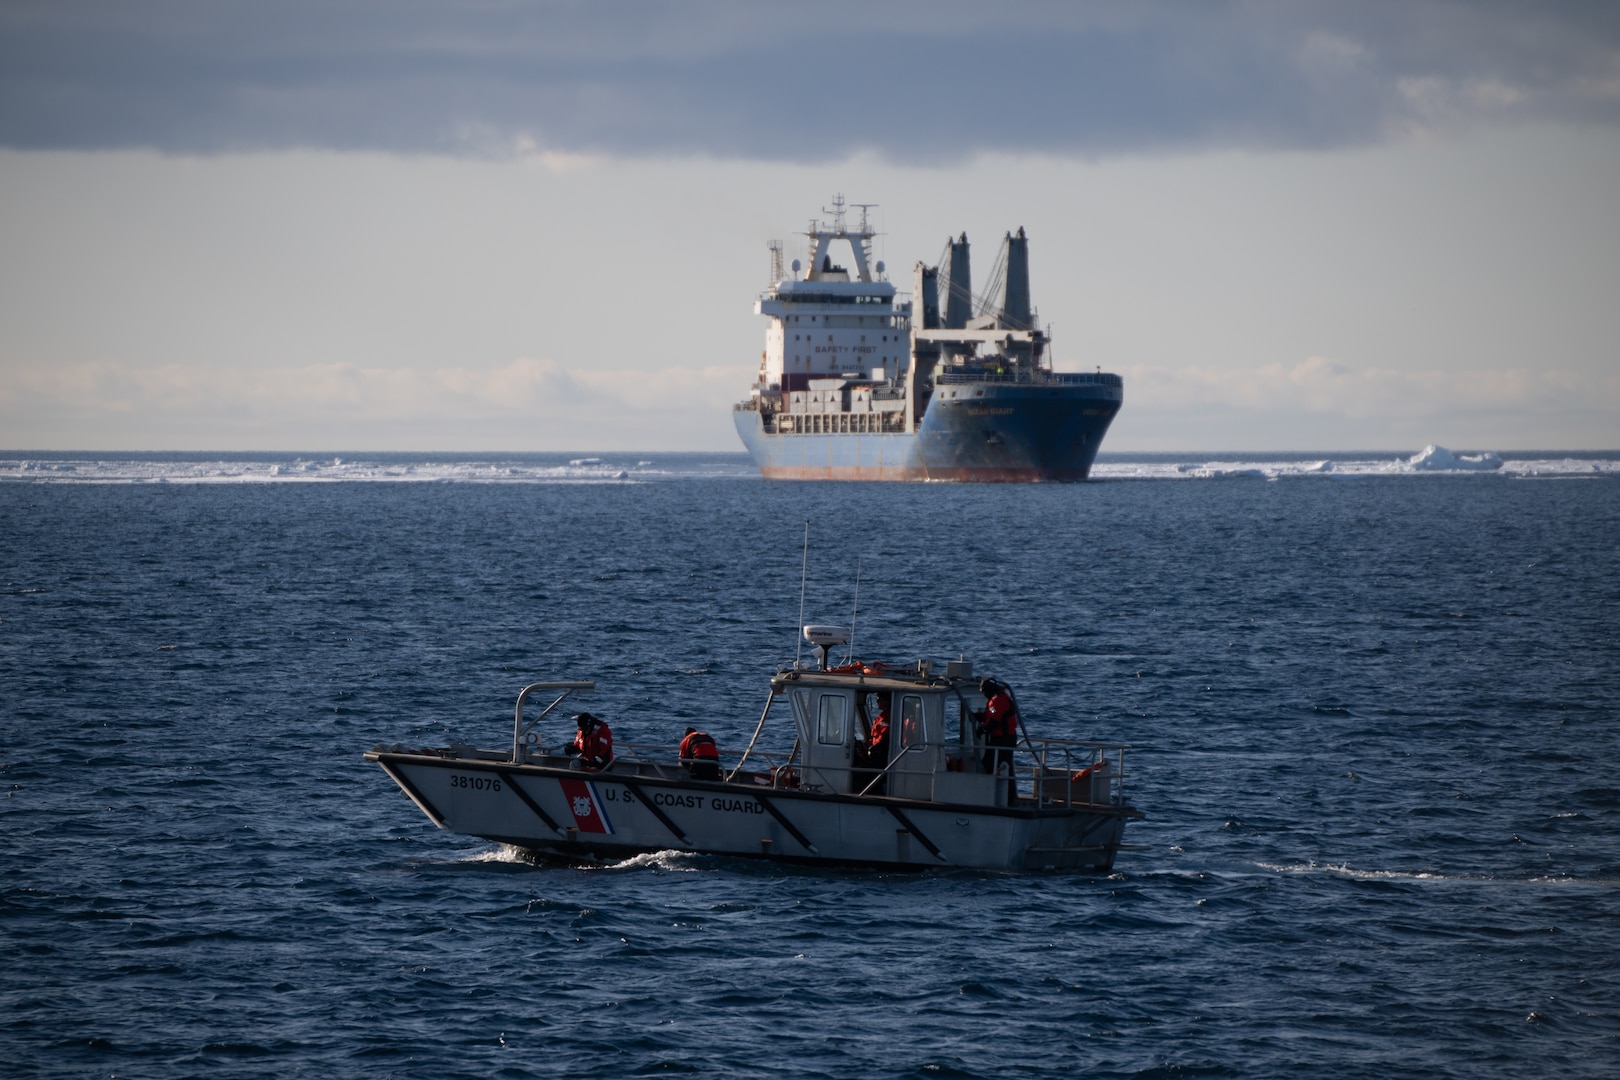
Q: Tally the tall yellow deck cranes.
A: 0